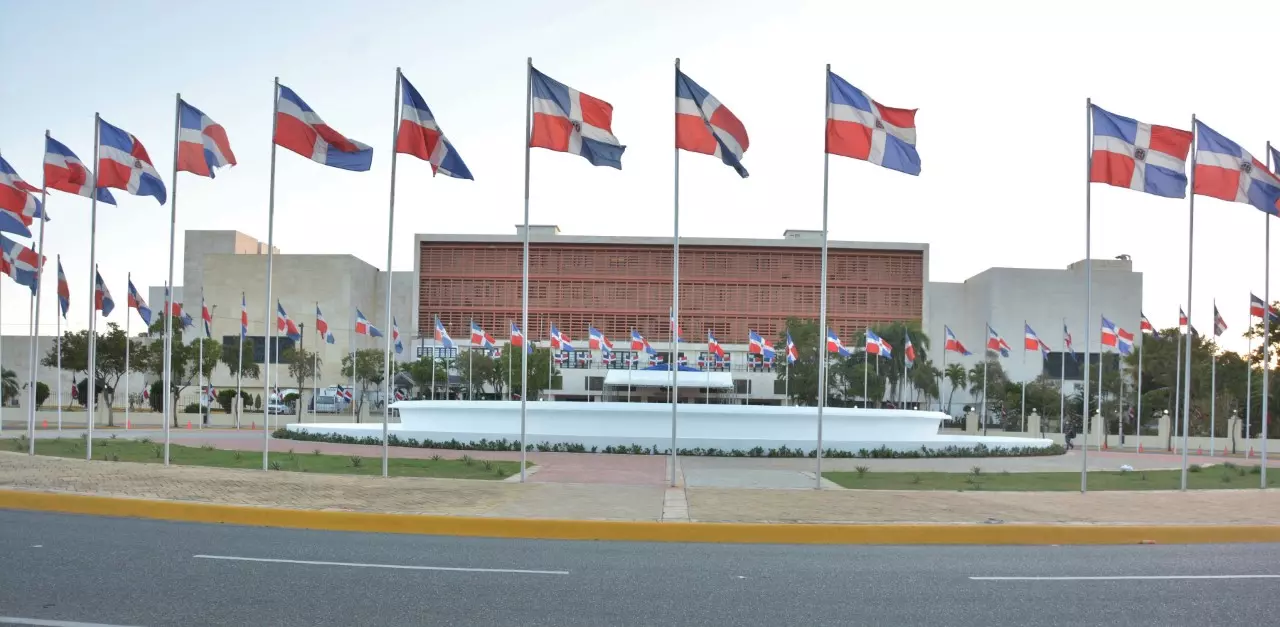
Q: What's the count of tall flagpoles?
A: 11